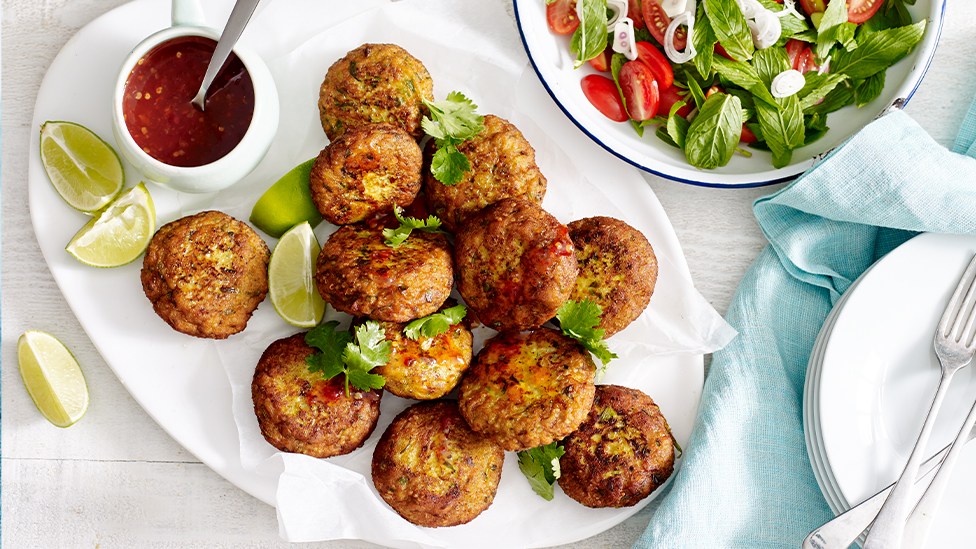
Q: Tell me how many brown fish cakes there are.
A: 12